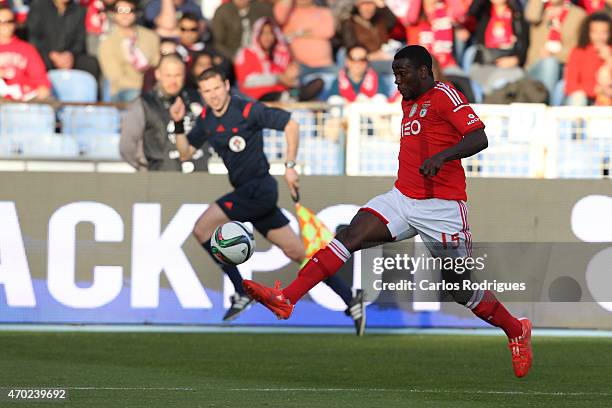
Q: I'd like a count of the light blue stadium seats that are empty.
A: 3